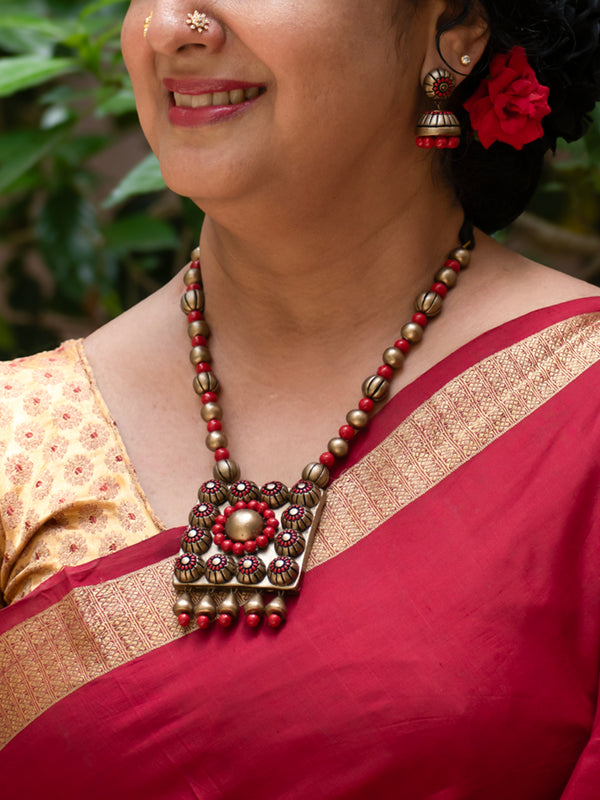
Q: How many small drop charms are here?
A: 5